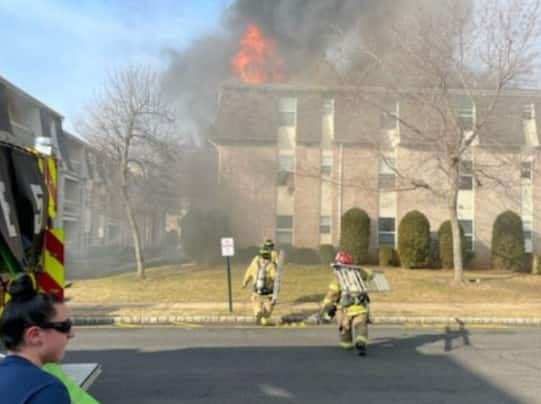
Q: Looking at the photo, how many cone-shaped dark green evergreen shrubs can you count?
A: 4